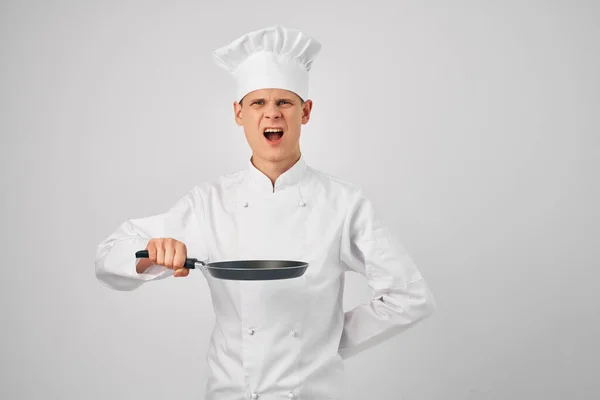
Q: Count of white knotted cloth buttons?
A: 6